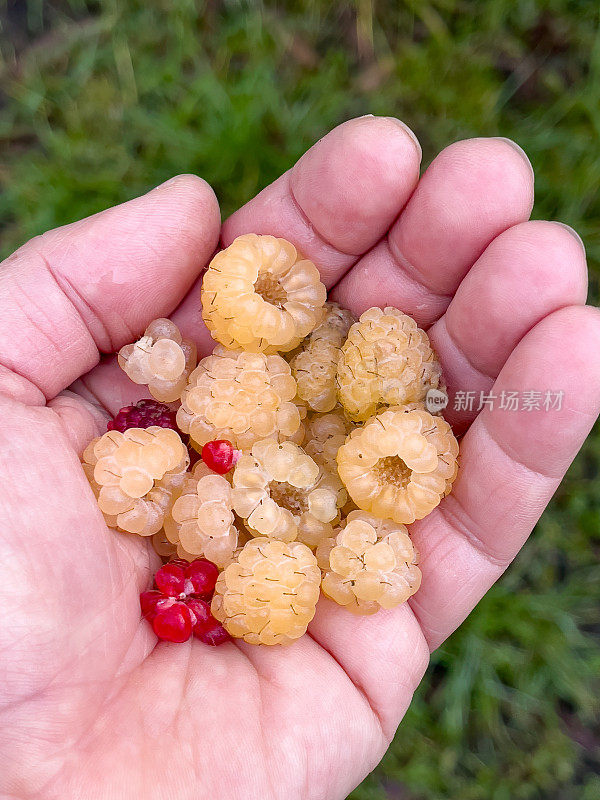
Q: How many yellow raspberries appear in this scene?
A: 12